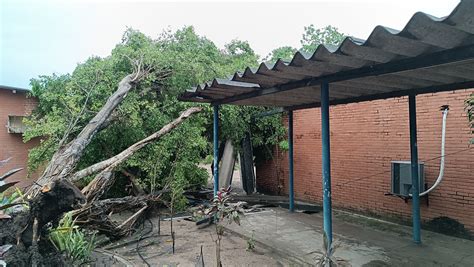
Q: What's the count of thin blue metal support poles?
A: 4